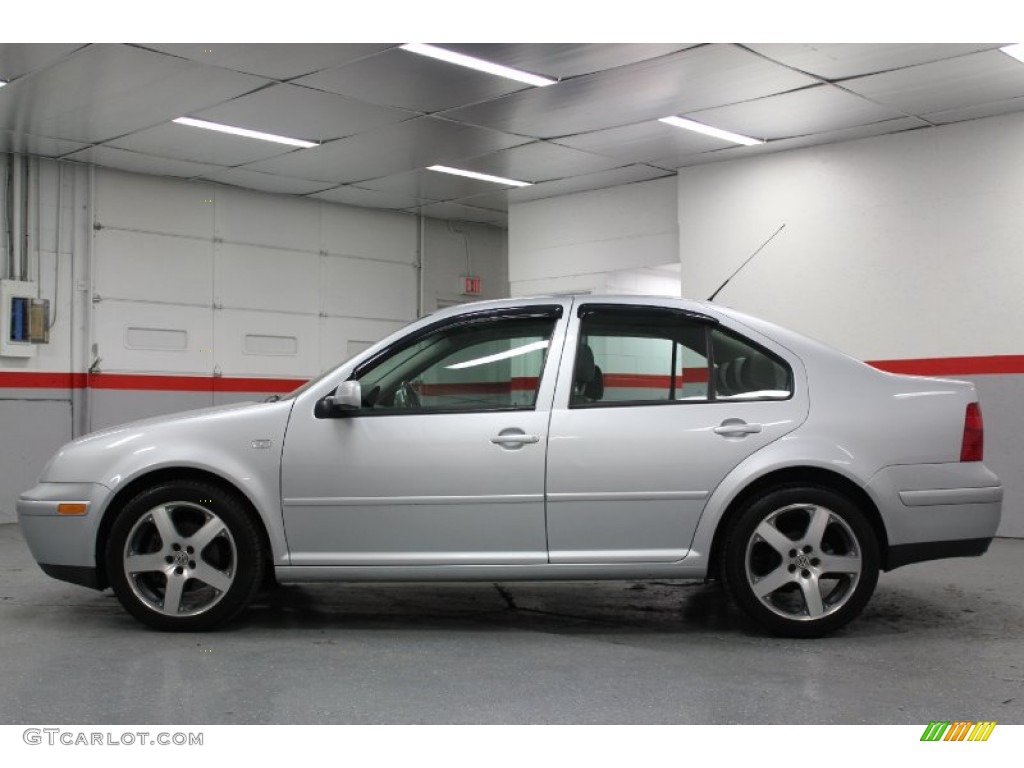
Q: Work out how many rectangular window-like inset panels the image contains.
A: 3